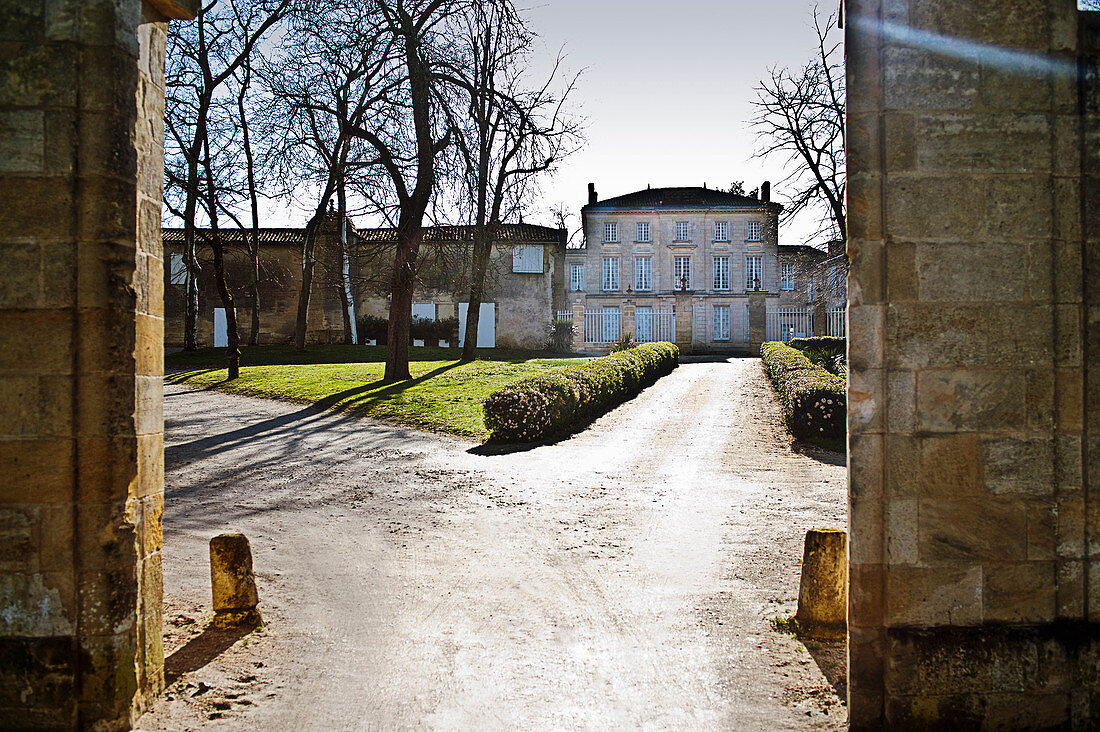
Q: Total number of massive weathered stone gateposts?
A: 2